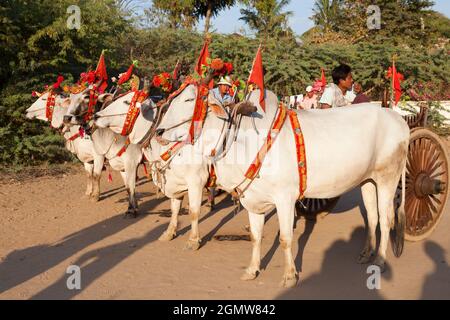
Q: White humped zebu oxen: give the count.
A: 4